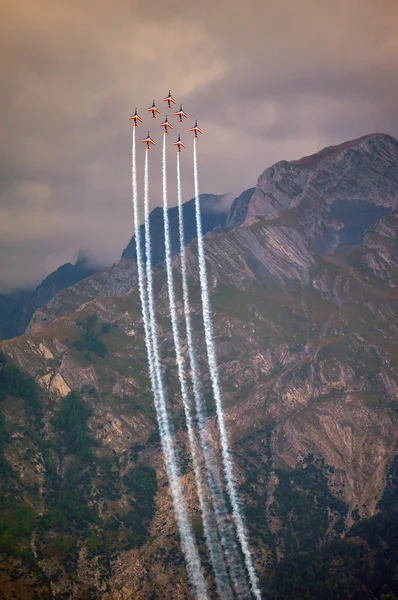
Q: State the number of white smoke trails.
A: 5